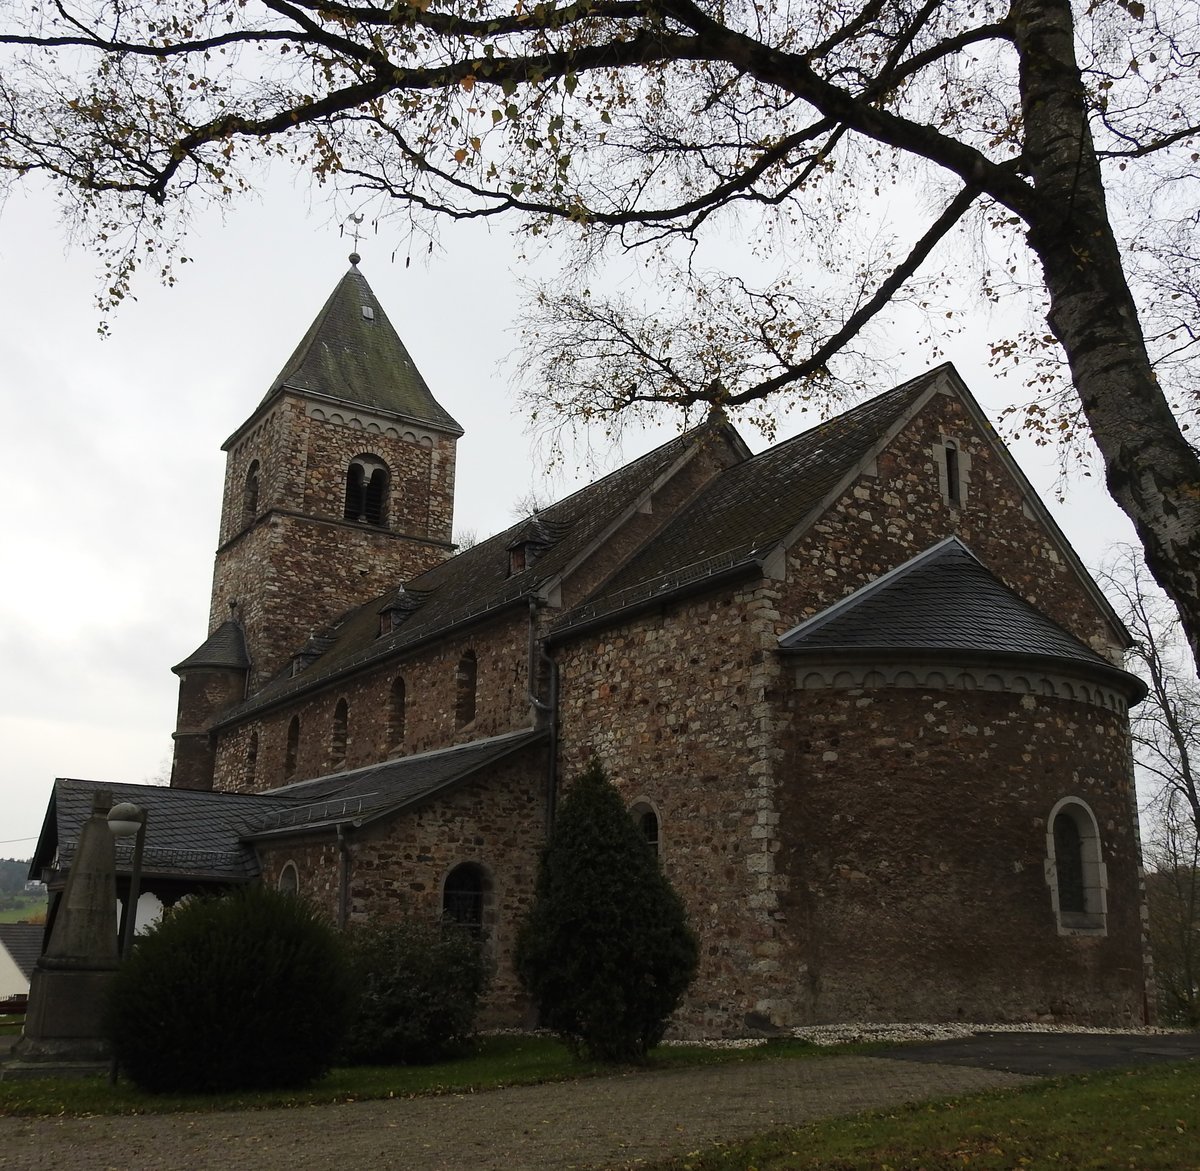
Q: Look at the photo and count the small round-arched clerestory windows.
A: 5